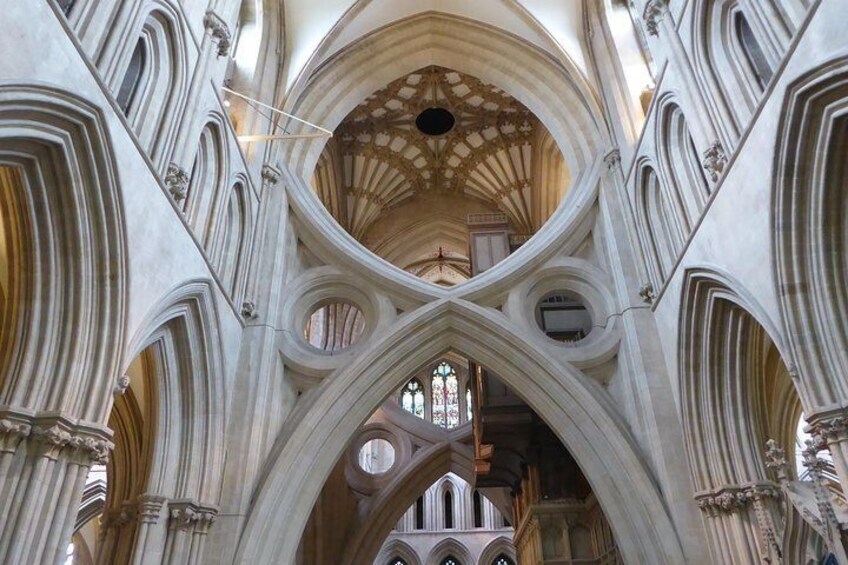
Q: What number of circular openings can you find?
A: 4